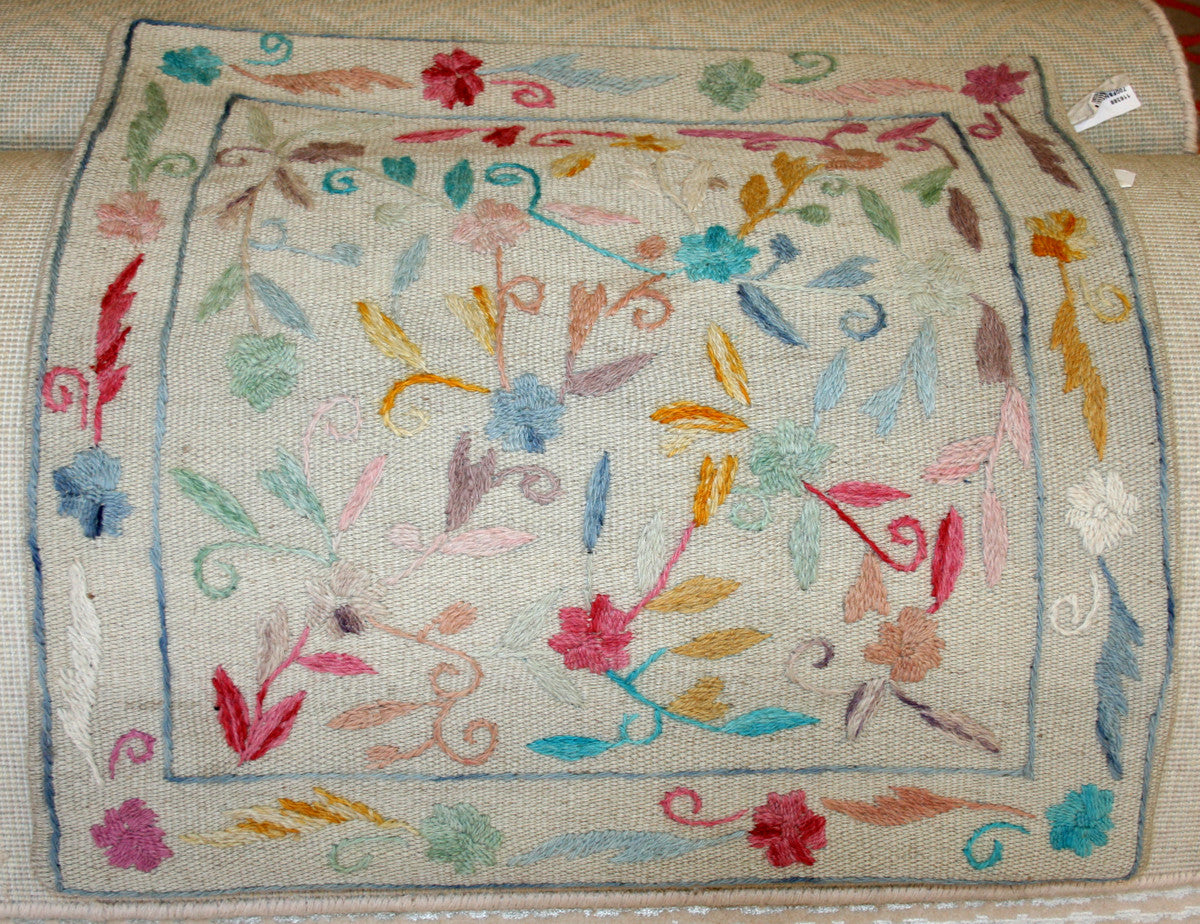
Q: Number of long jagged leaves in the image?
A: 12